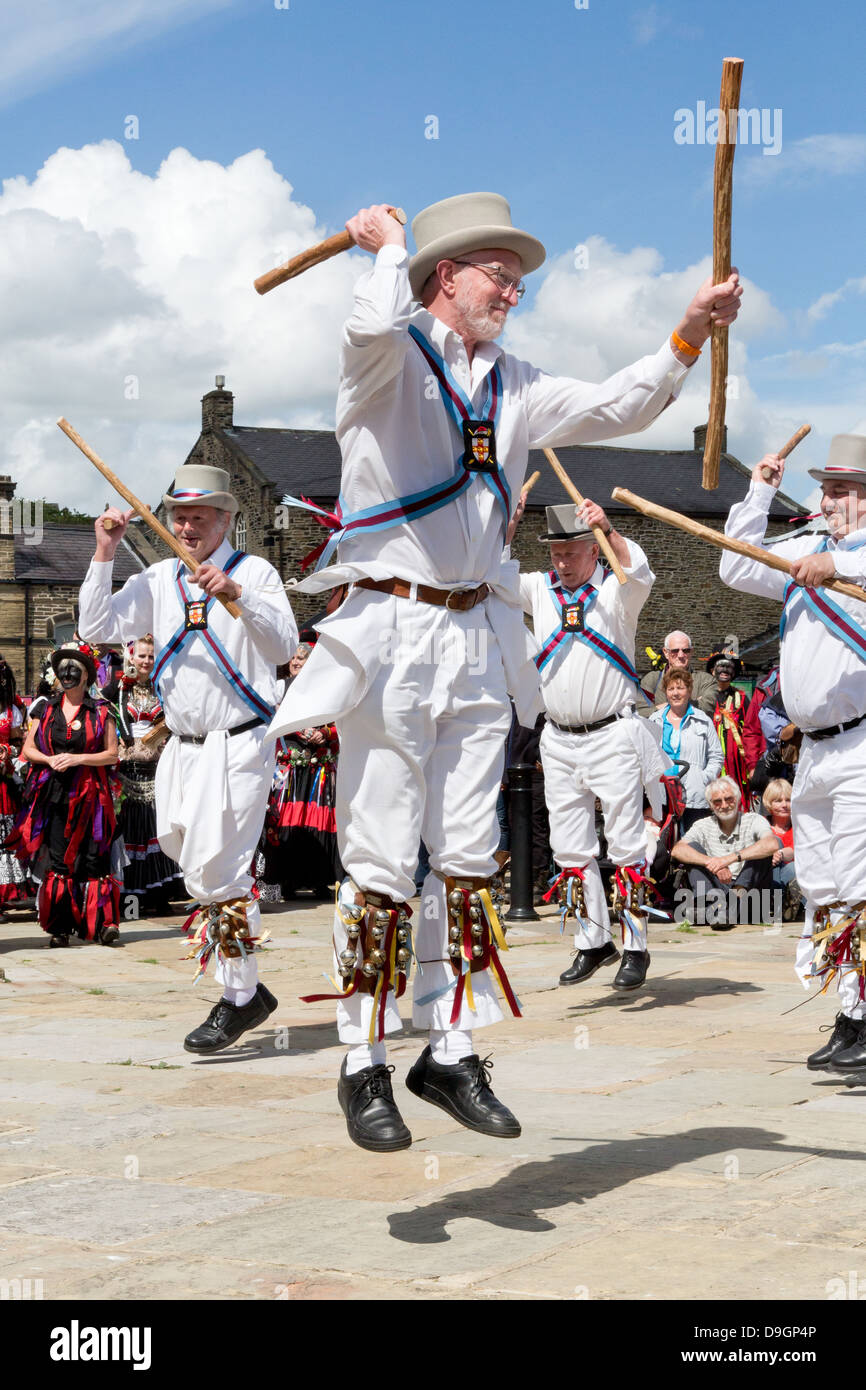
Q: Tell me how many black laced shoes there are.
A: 7